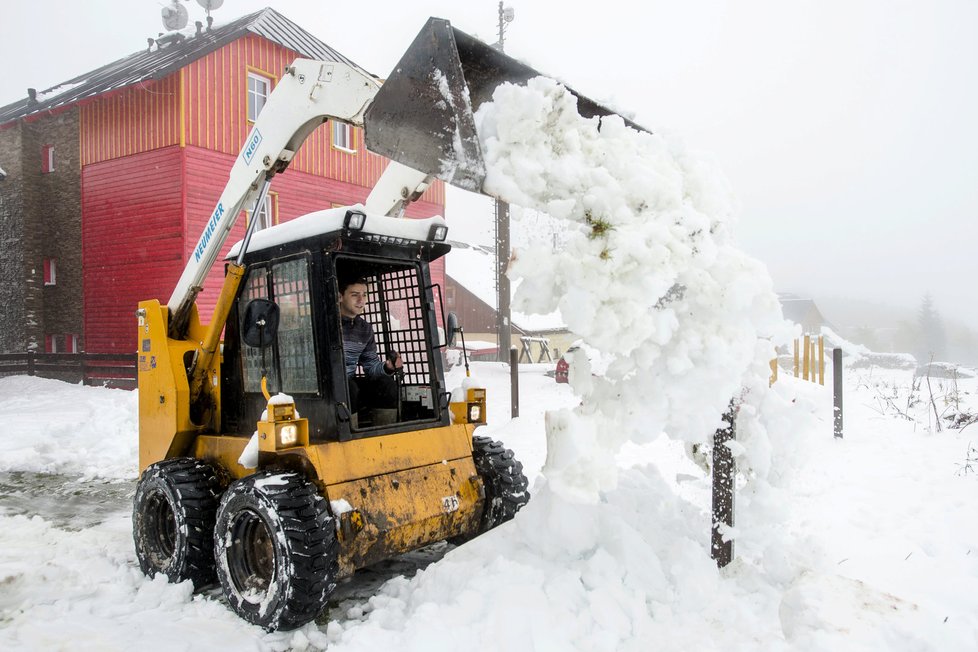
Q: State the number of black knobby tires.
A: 3